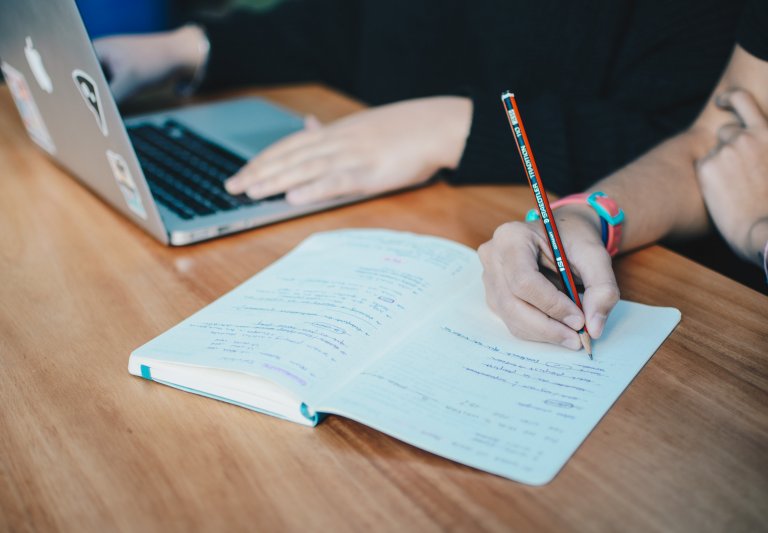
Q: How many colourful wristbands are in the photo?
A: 1